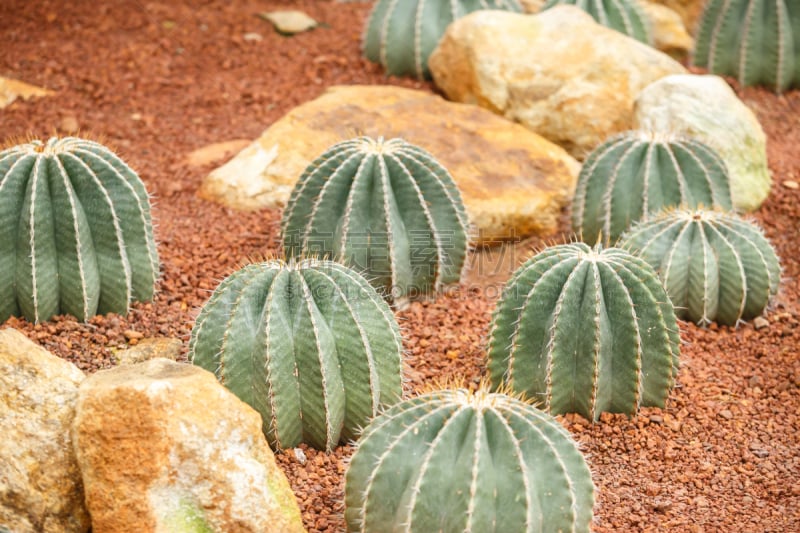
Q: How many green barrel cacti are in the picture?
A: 10